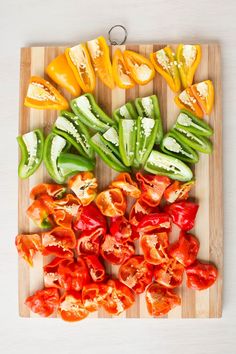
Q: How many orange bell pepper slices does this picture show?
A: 10